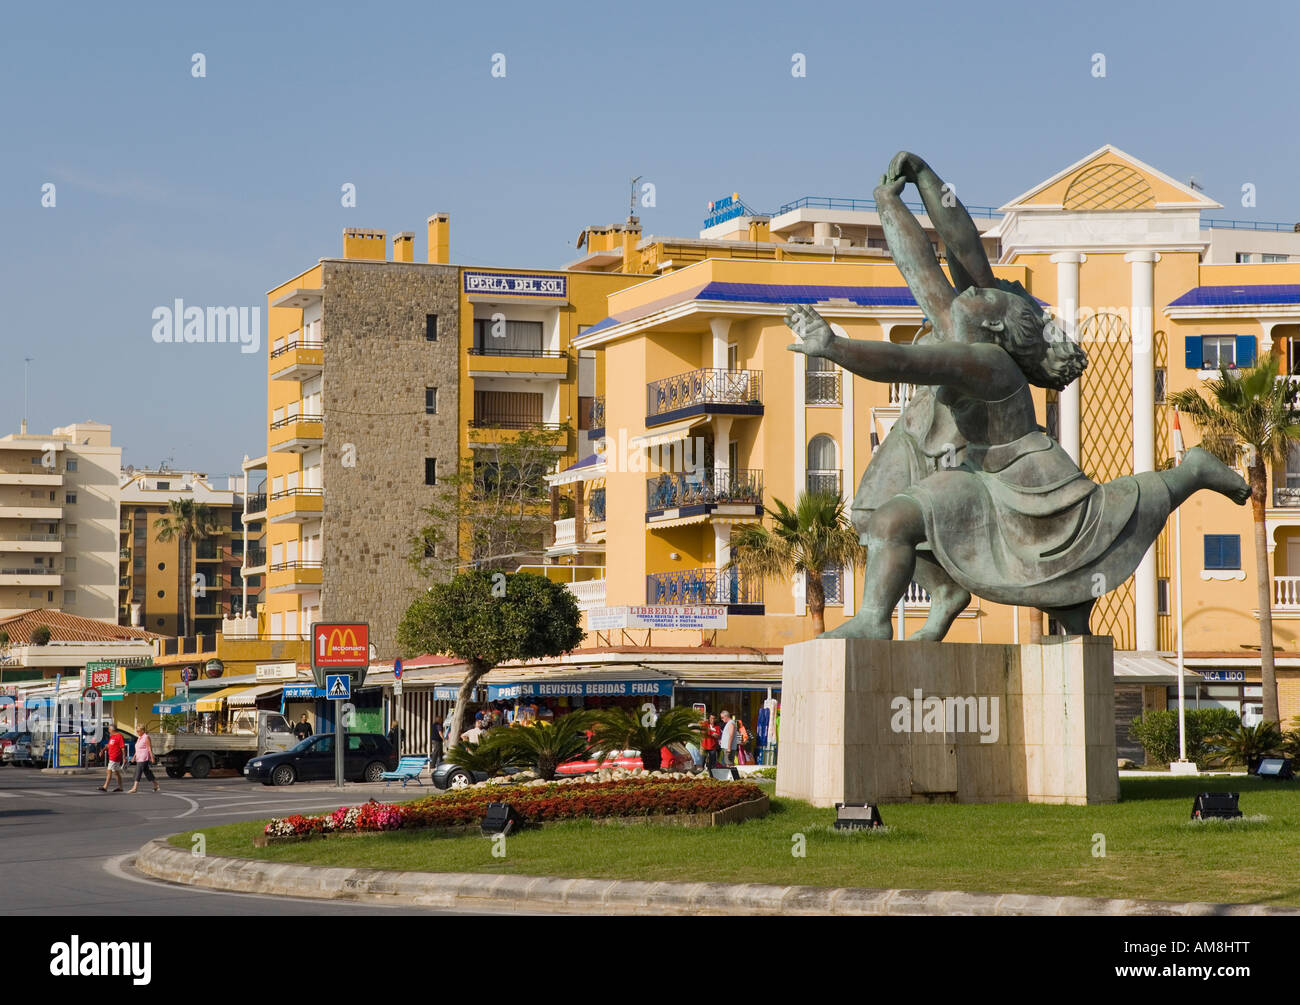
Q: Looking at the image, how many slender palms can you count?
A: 3